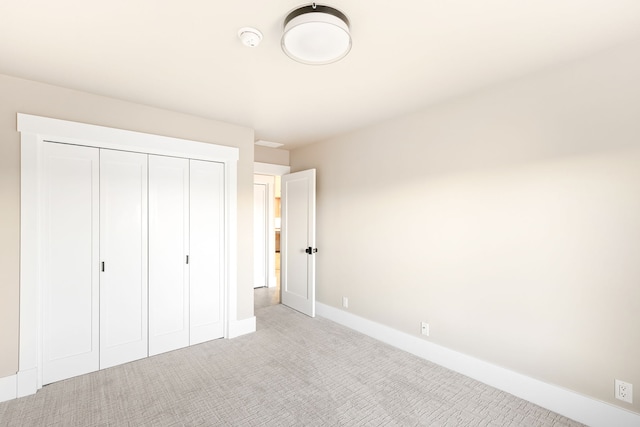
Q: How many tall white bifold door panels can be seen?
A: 4